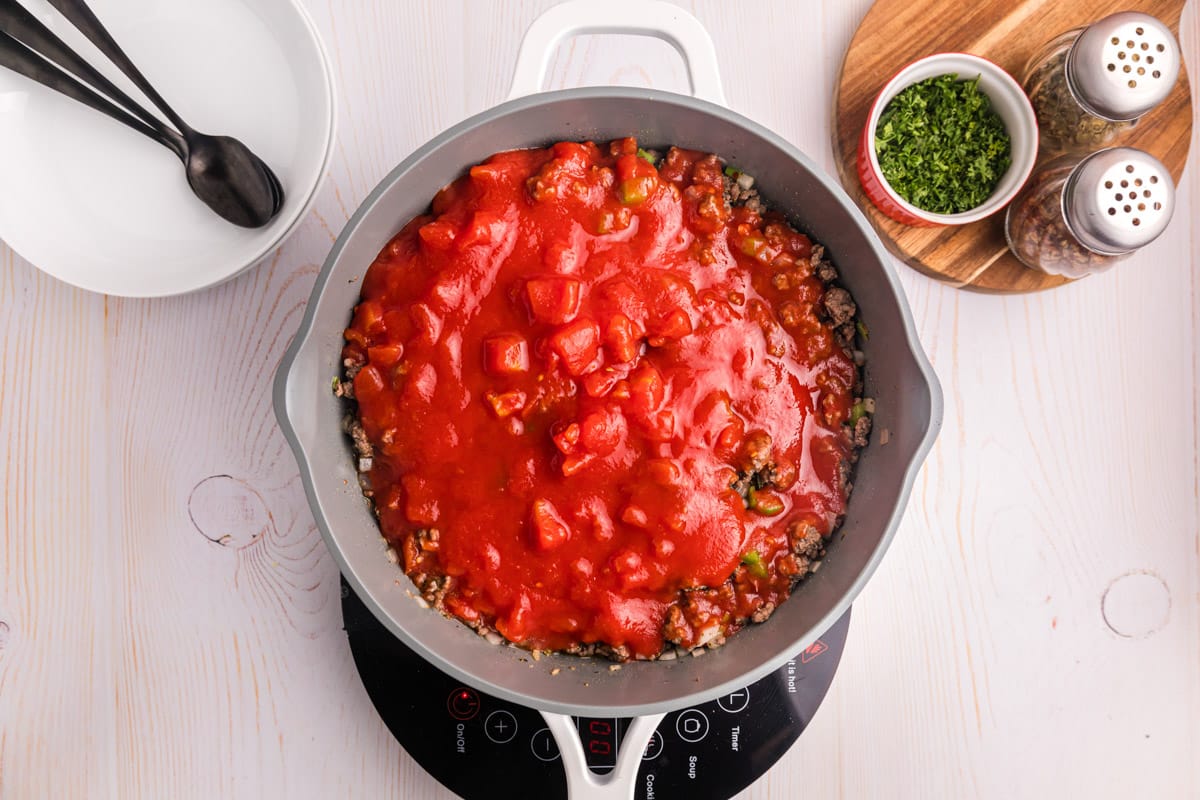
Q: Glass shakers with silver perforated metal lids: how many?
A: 2